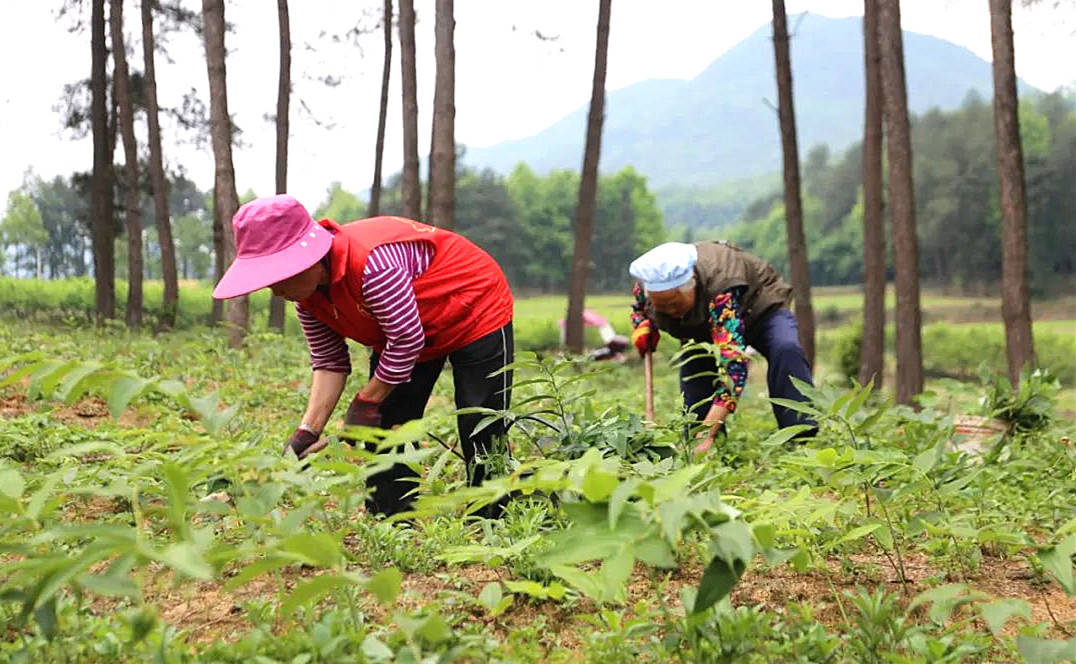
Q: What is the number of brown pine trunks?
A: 13